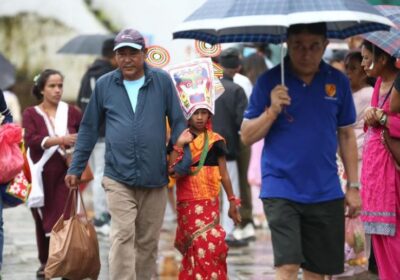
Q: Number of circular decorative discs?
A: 2